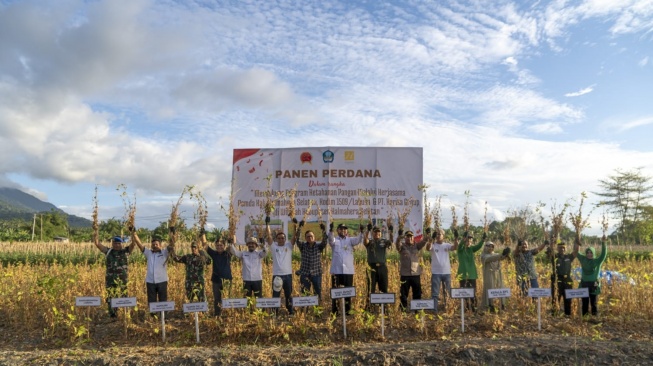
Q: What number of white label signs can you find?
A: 14